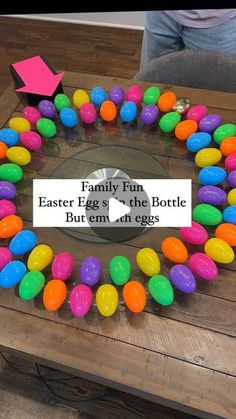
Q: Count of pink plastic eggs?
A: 12